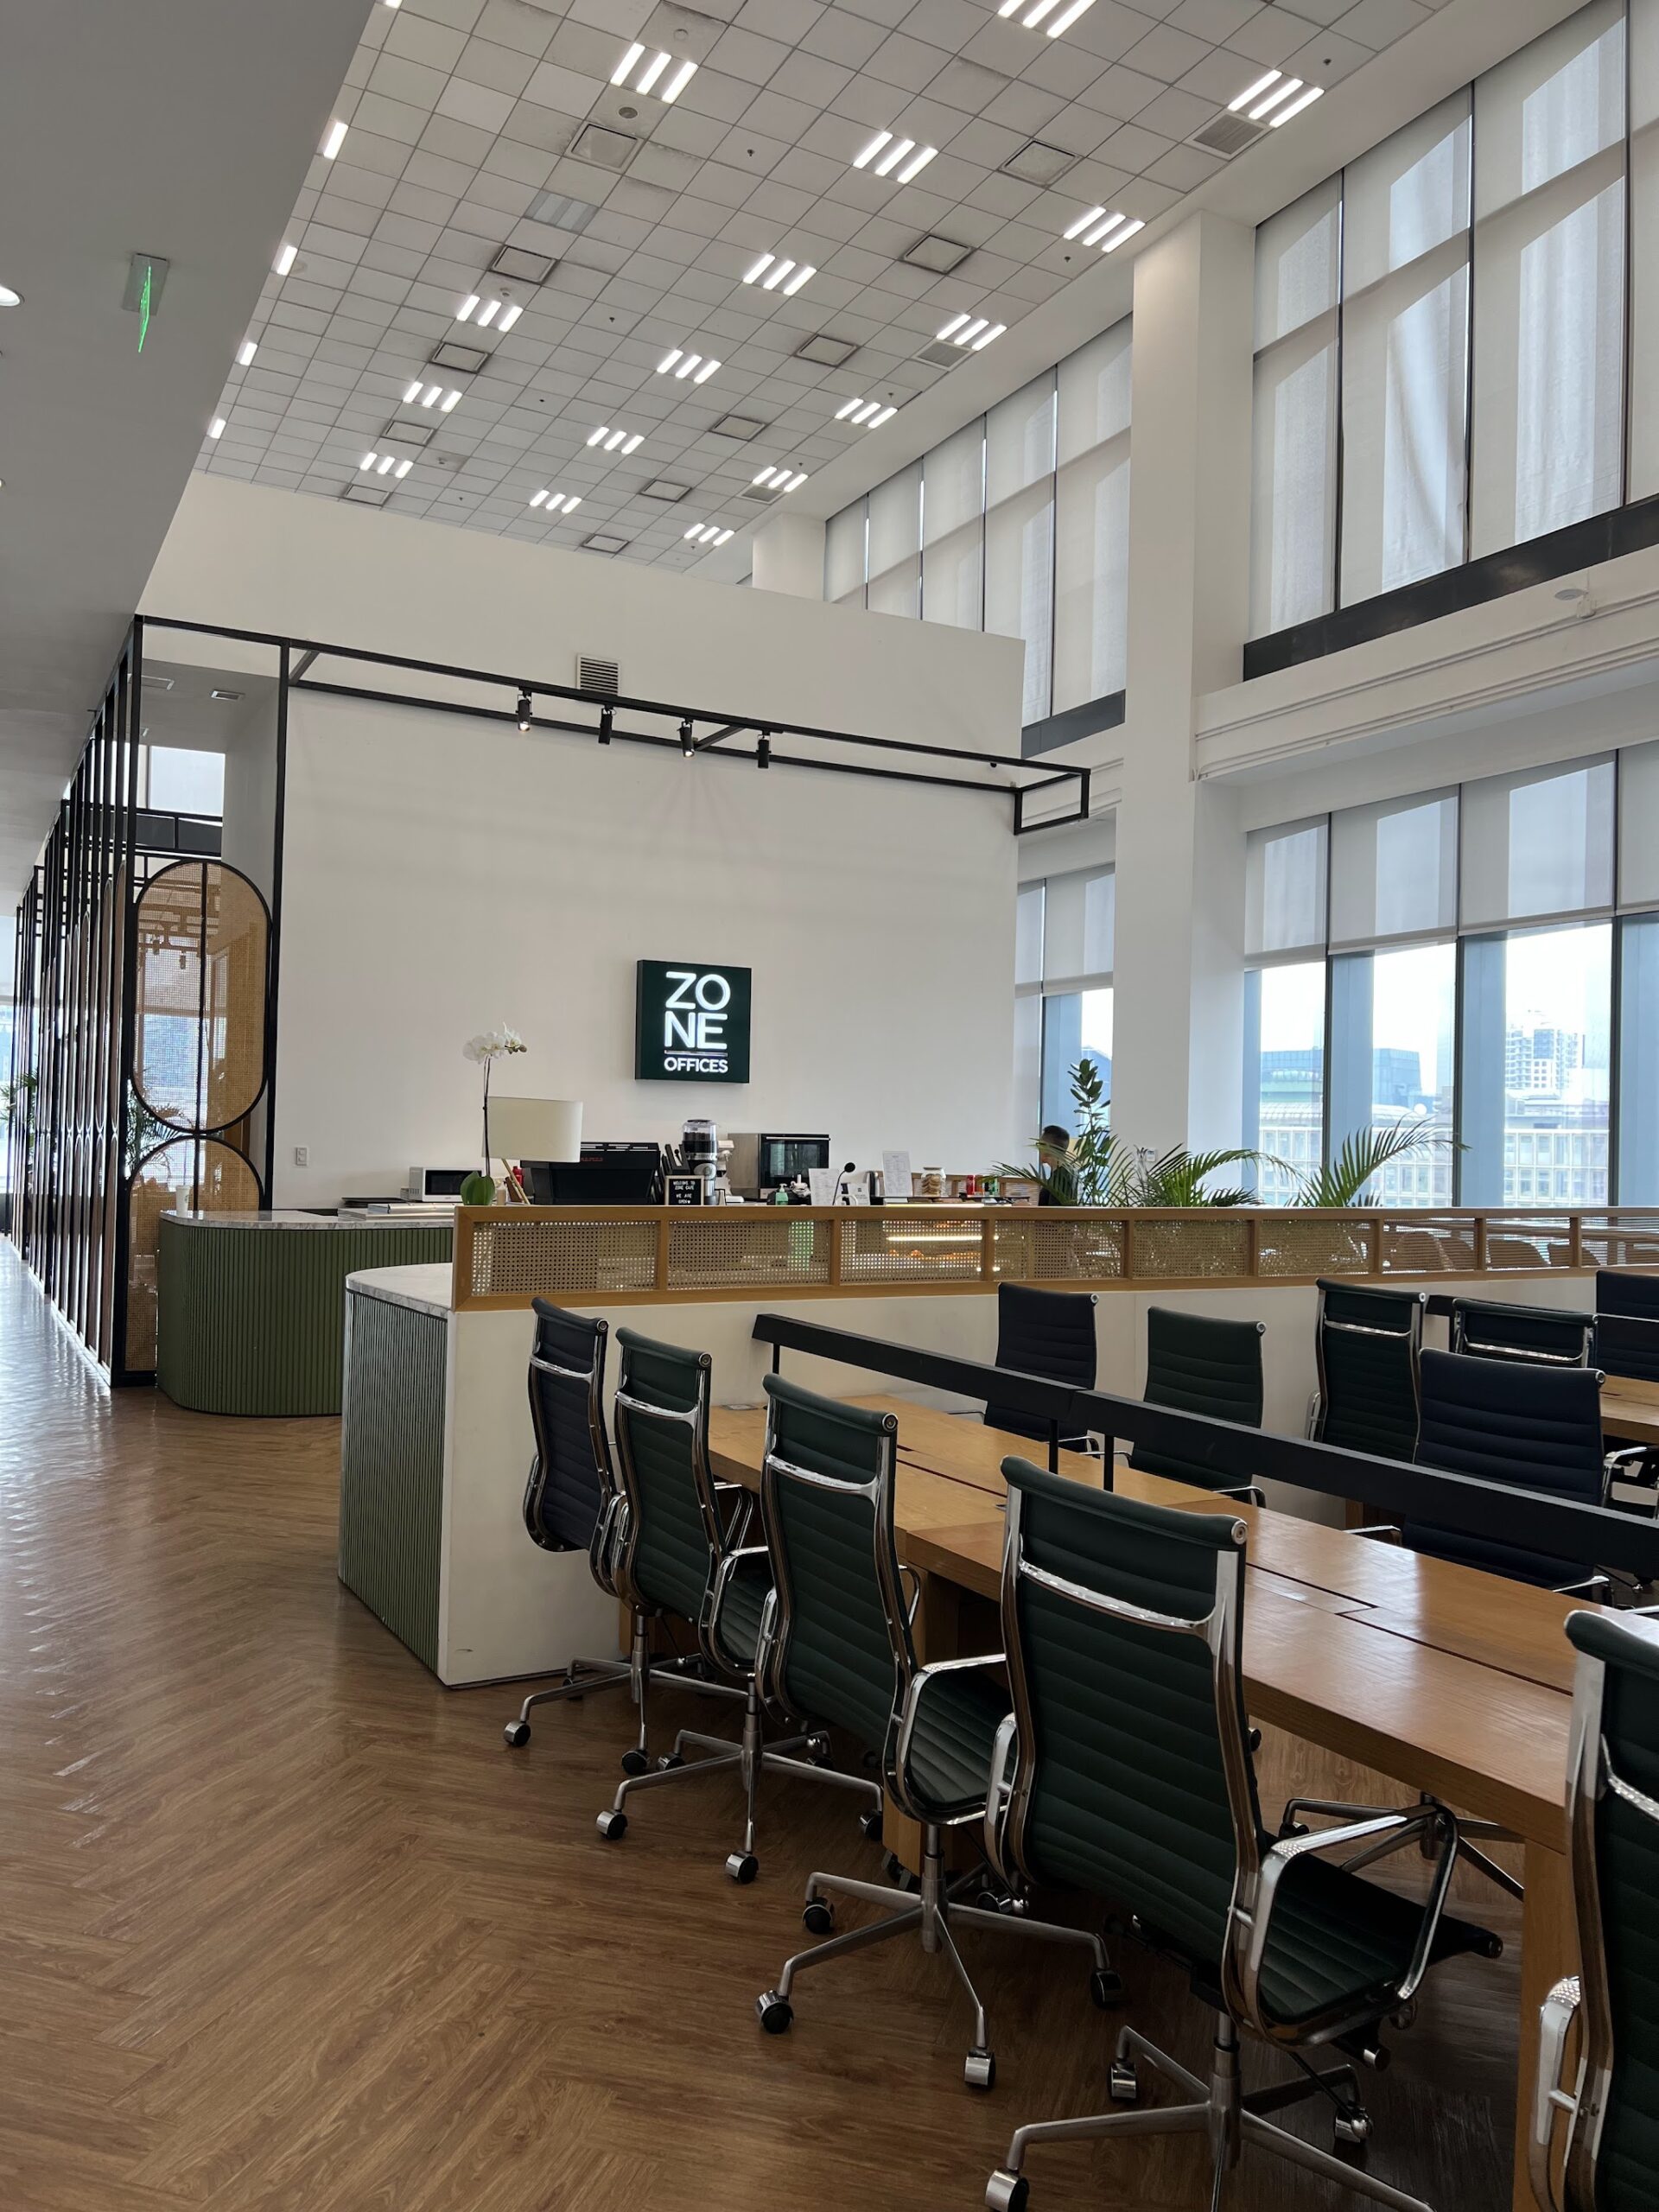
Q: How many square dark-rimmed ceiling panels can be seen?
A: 11